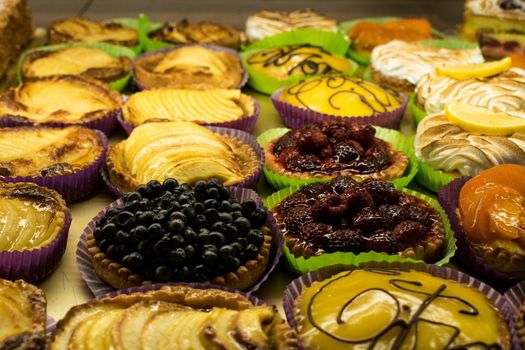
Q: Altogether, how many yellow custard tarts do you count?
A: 3